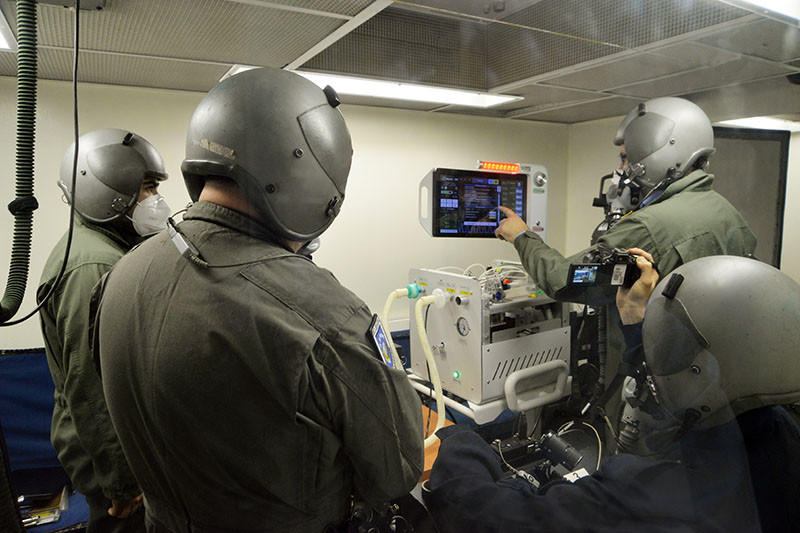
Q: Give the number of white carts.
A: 1